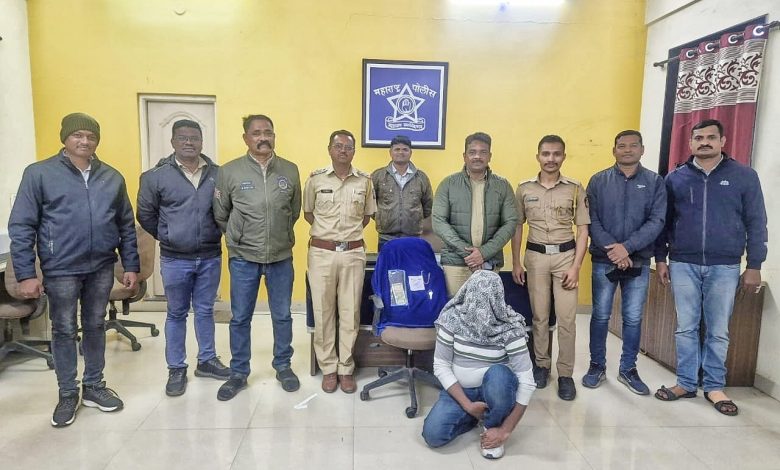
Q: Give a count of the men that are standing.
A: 9